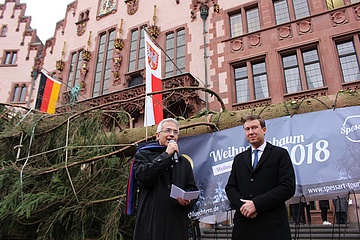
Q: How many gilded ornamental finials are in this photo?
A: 4